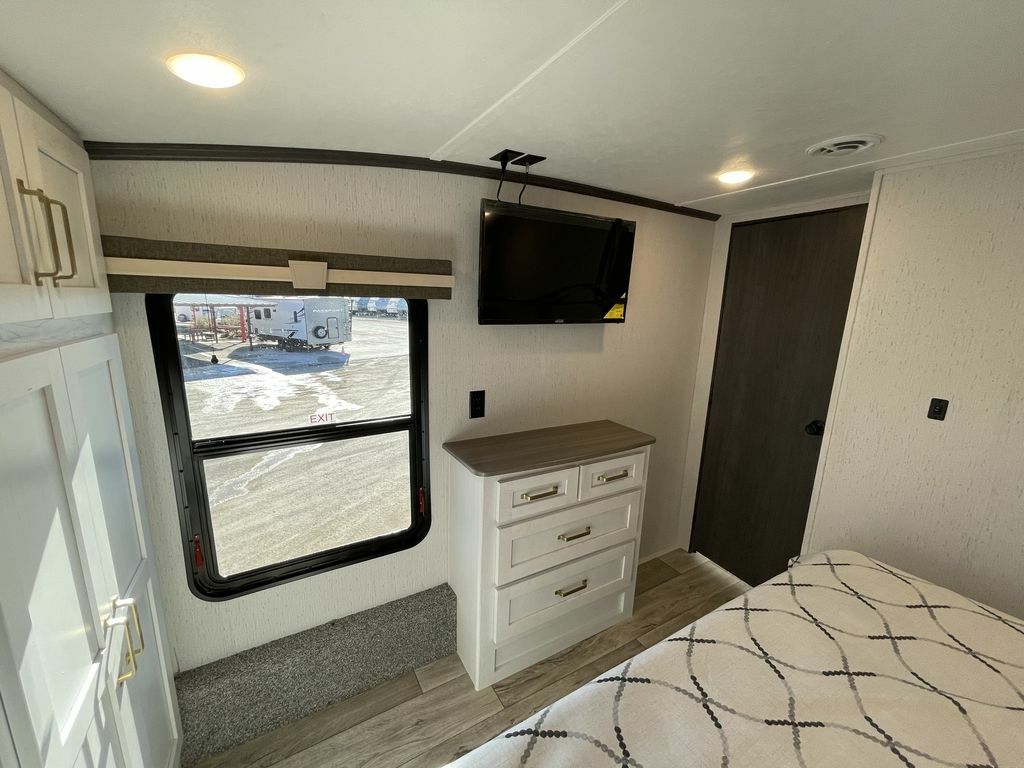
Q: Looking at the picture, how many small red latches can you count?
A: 2